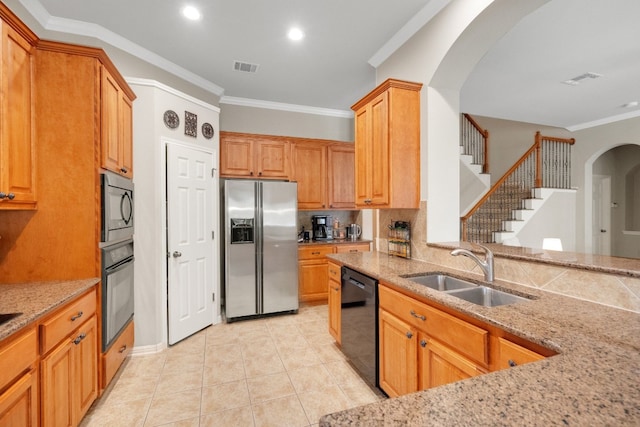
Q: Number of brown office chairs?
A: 0